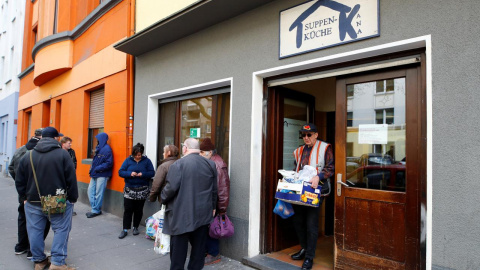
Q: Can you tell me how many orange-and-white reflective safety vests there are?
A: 1